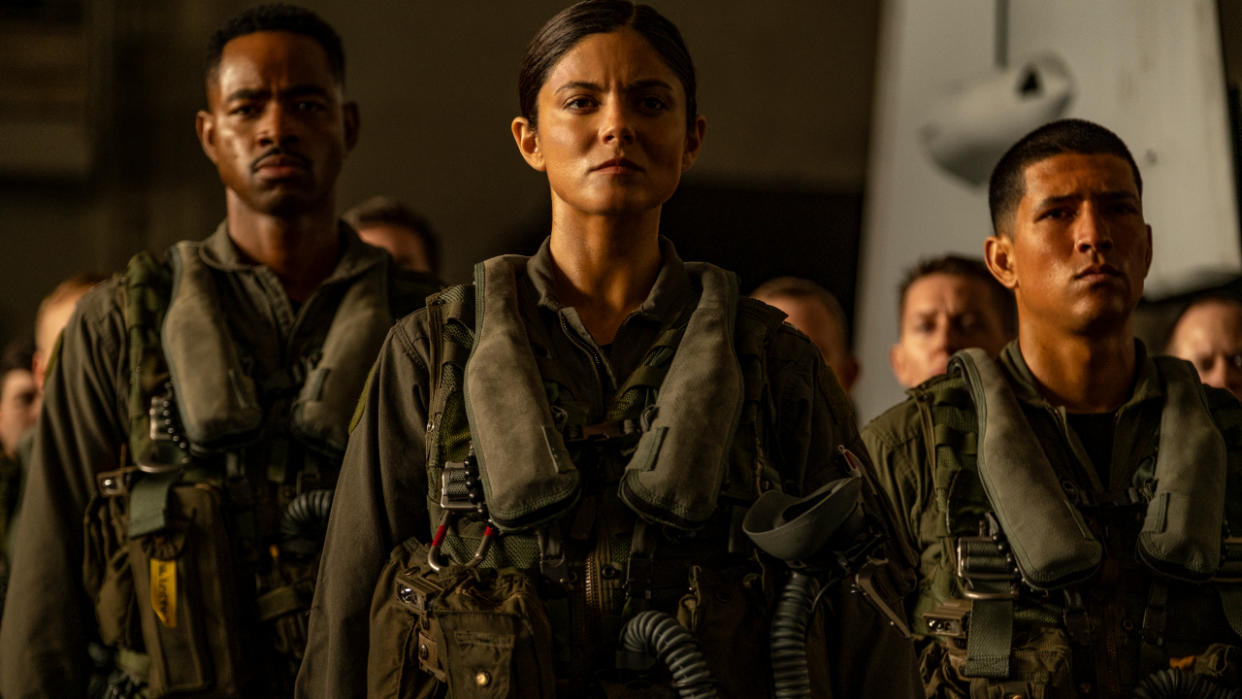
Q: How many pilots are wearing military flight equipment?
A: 3